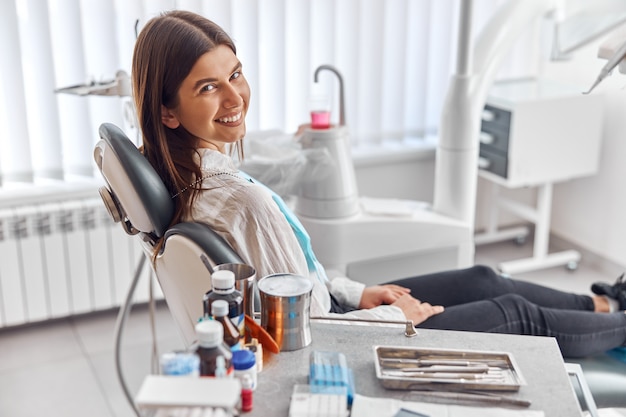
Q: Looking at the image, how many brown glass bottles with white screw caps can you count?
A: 3